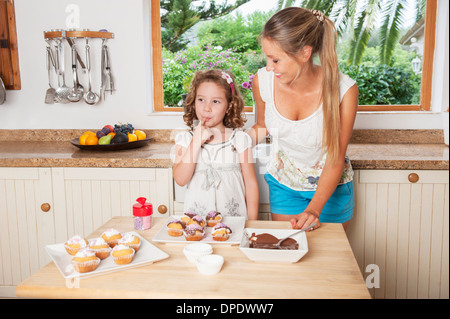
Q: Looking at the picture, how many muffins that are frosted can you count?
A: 12